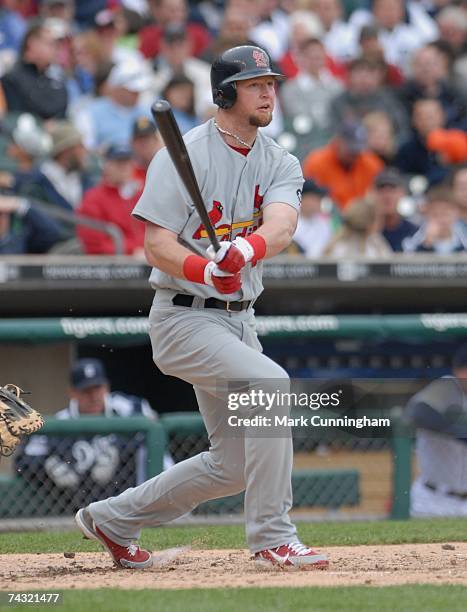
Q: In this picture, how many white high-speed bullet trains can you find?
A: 0